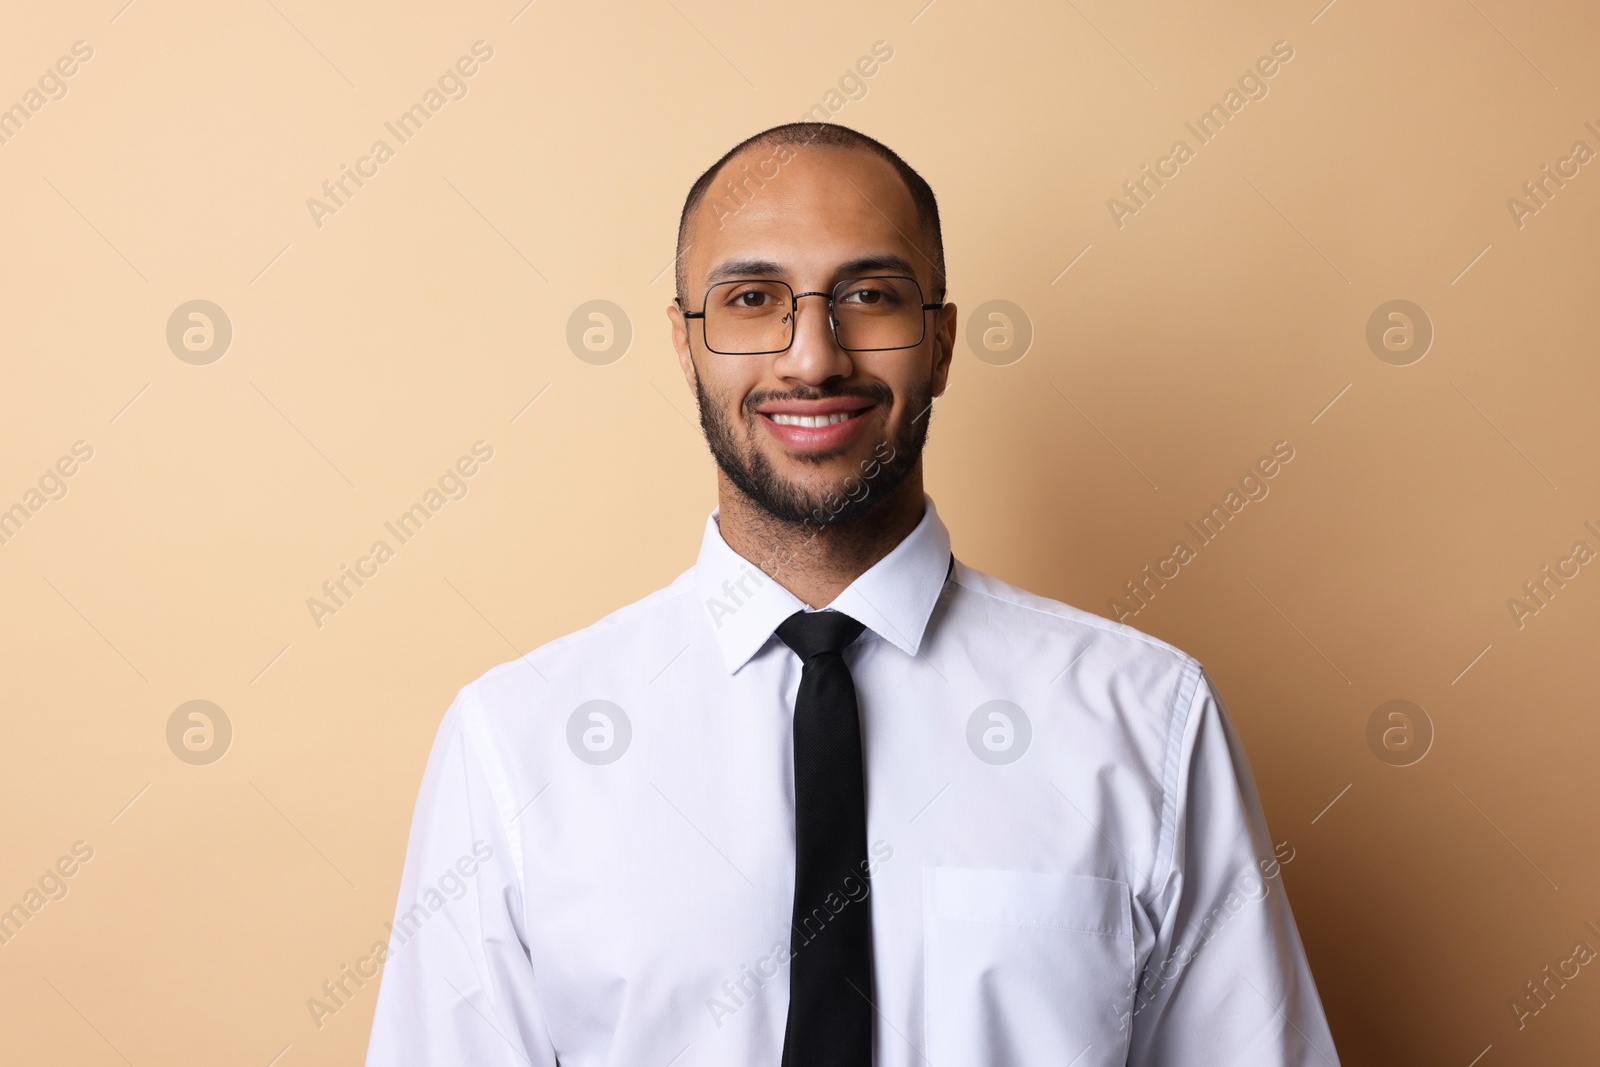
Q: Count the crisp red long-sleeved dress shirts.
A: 0